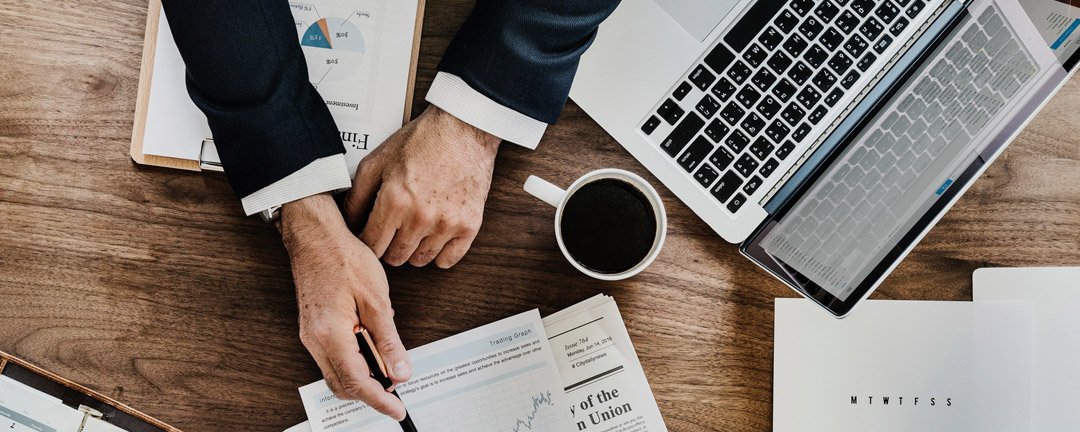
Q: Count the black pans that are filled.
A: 0